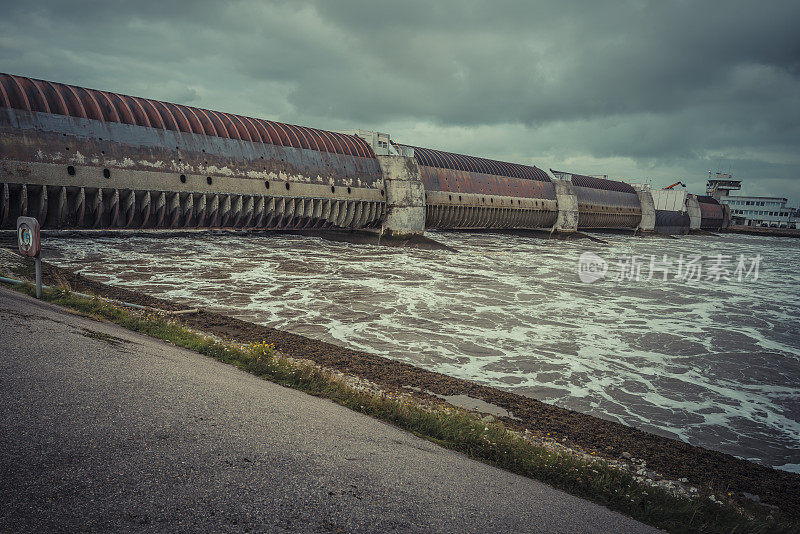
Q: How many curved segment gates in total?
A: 5